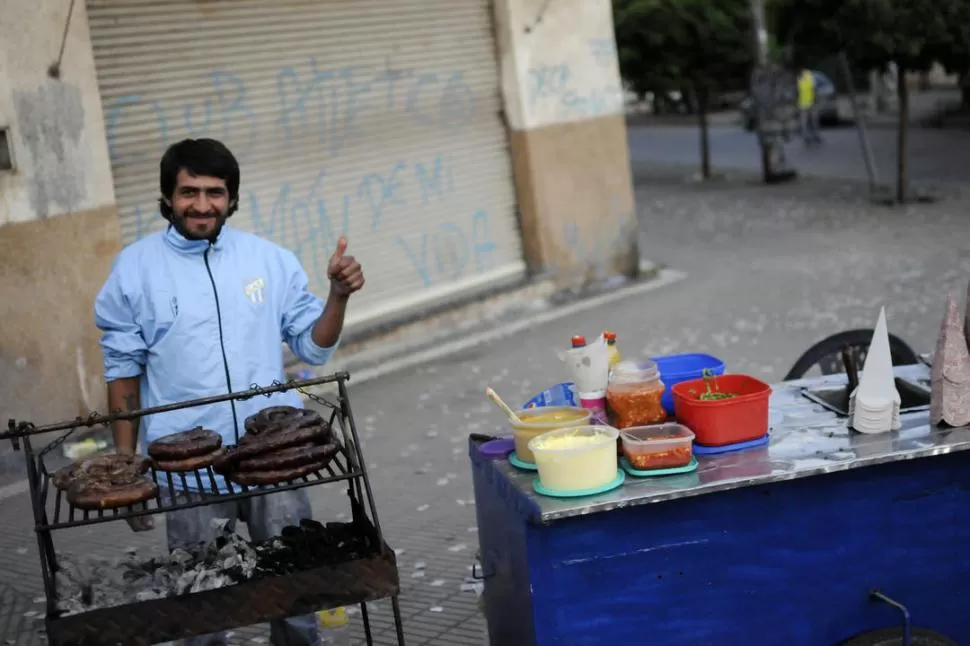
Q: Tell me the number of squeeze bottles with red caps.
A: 2